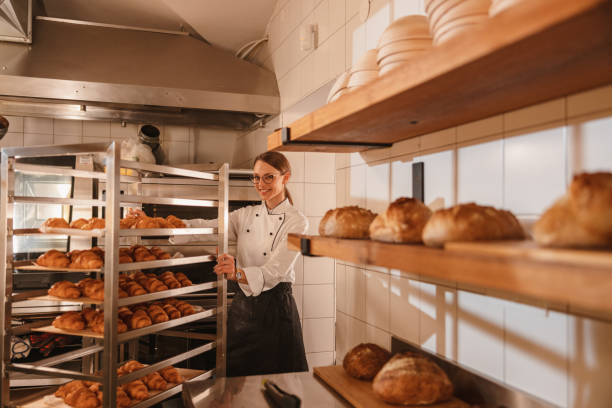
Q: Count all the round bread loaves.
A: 6